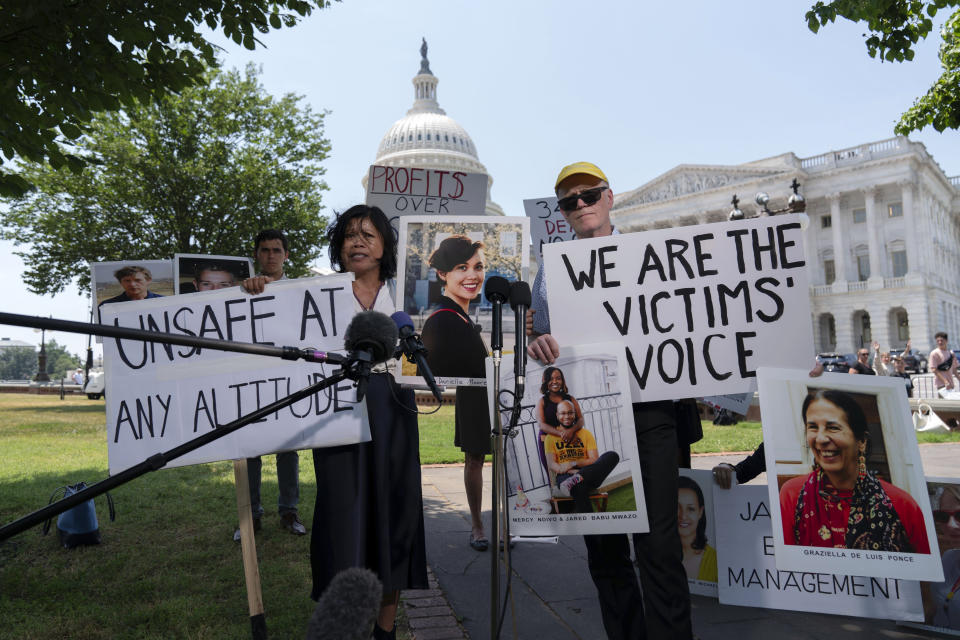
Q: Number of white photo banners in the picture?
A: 7